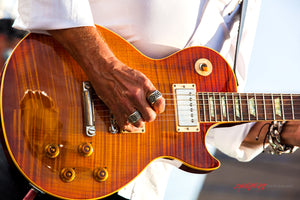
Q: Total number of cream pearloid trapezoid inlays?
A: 5